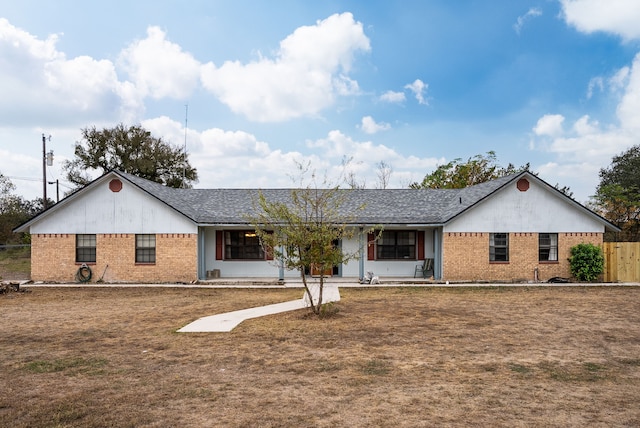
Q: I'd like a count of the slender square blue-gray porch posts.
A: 4